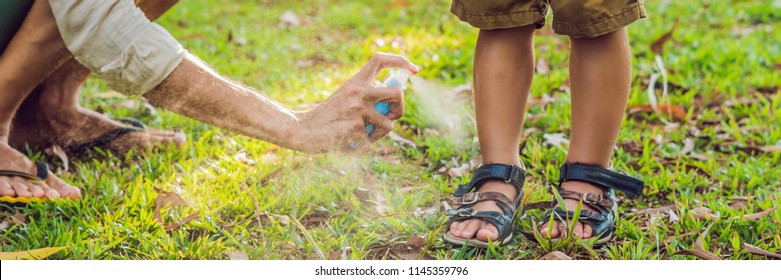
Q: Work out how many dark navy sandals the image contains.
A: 2